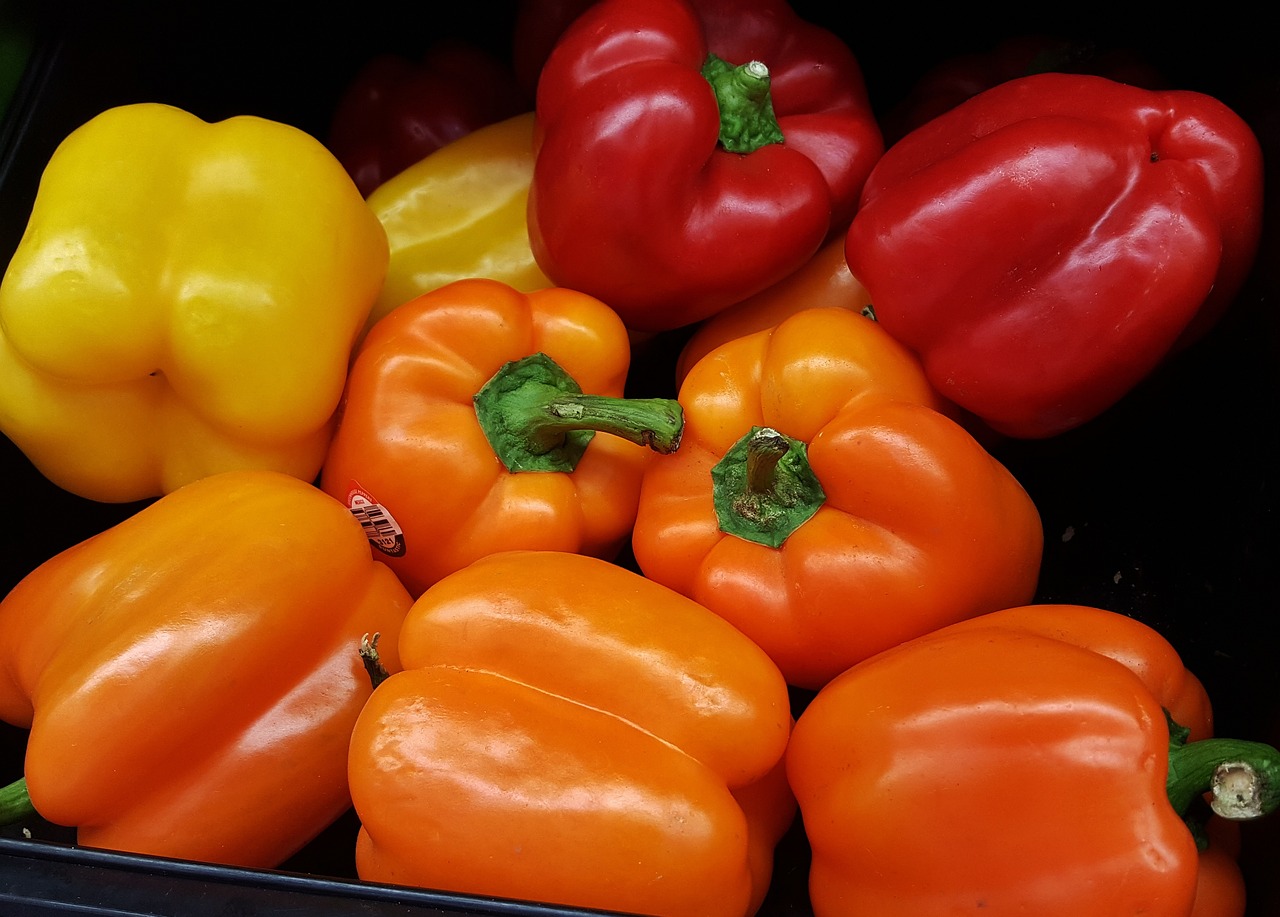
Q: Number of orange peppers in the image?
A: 6